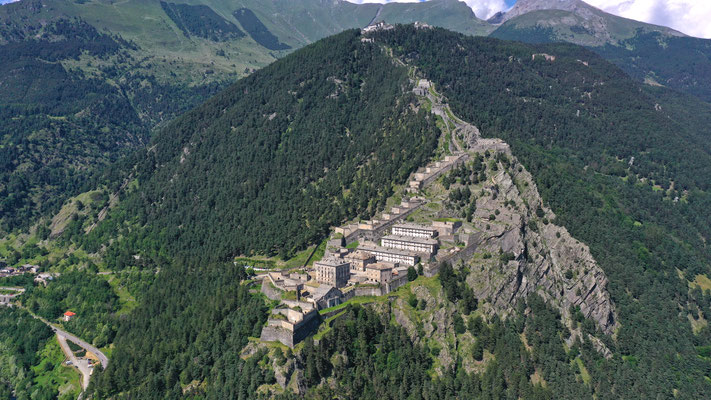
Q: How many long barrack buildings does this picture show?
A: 3